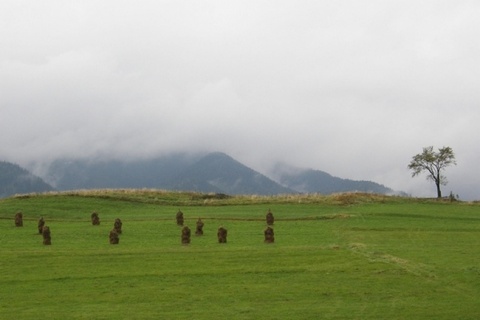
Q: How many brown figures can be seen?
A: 12